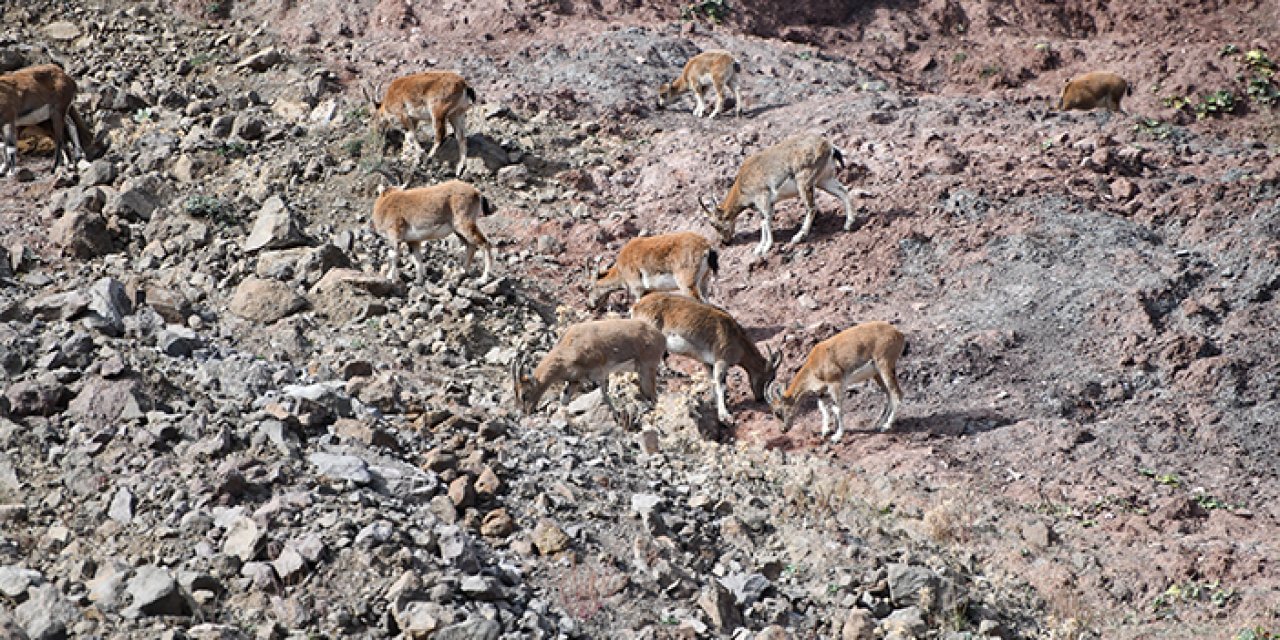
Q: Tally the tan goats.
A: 10